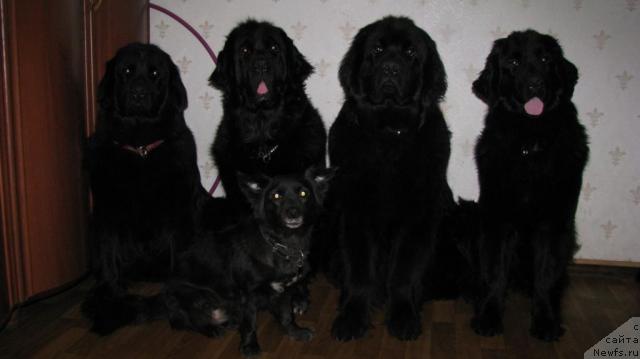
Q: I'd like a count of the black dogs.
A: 5